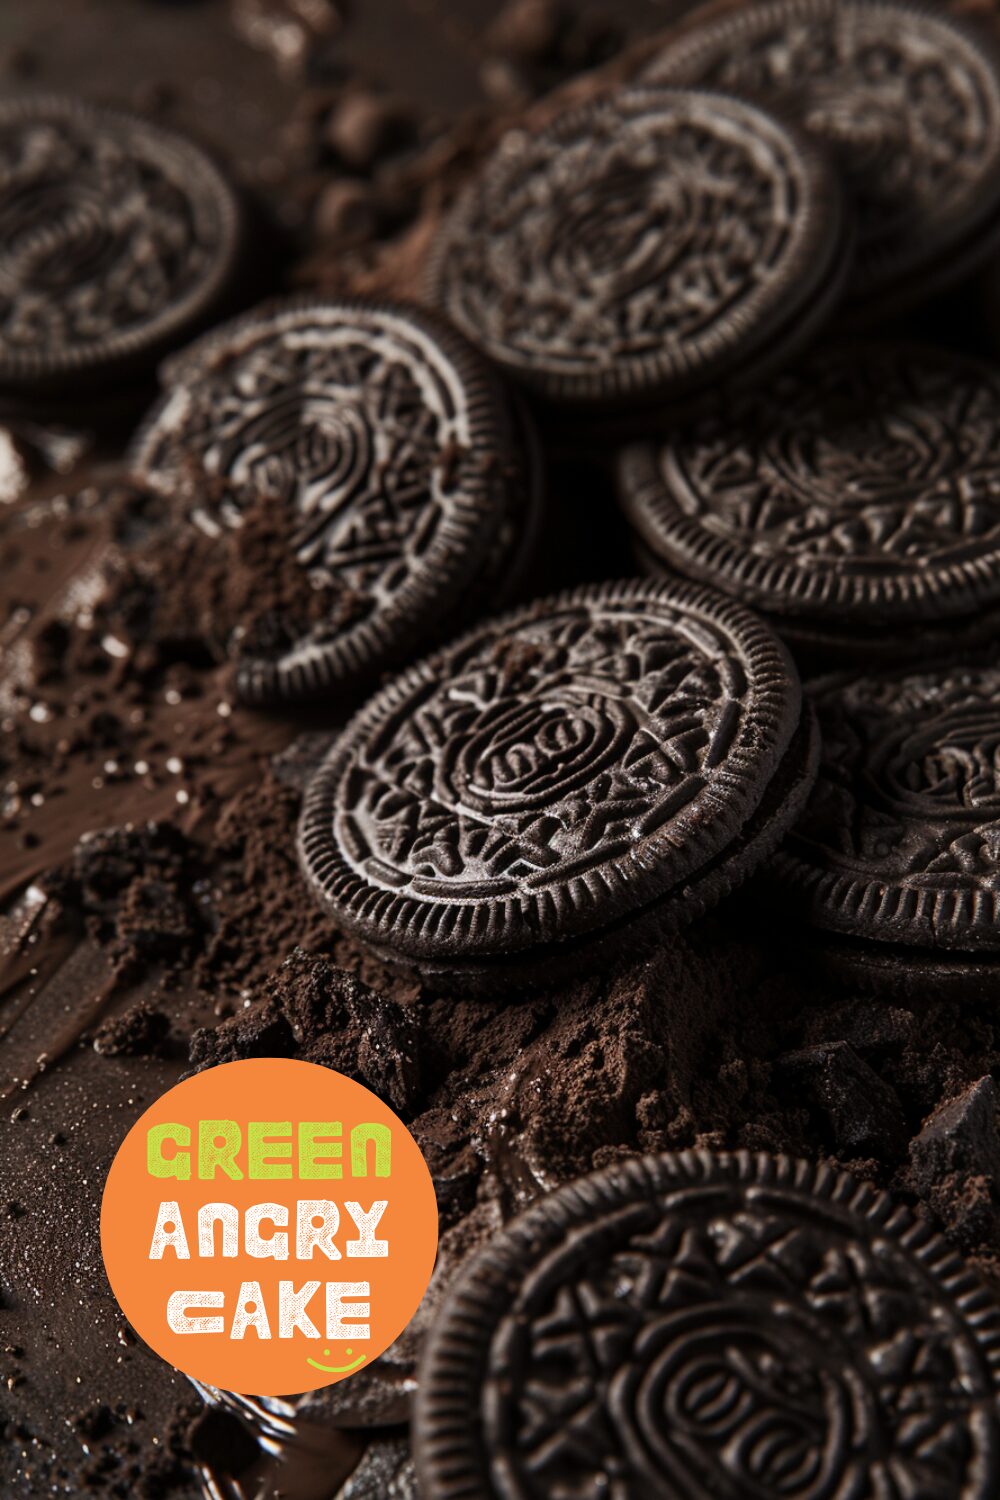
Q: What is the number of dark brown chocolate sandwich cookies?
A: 8